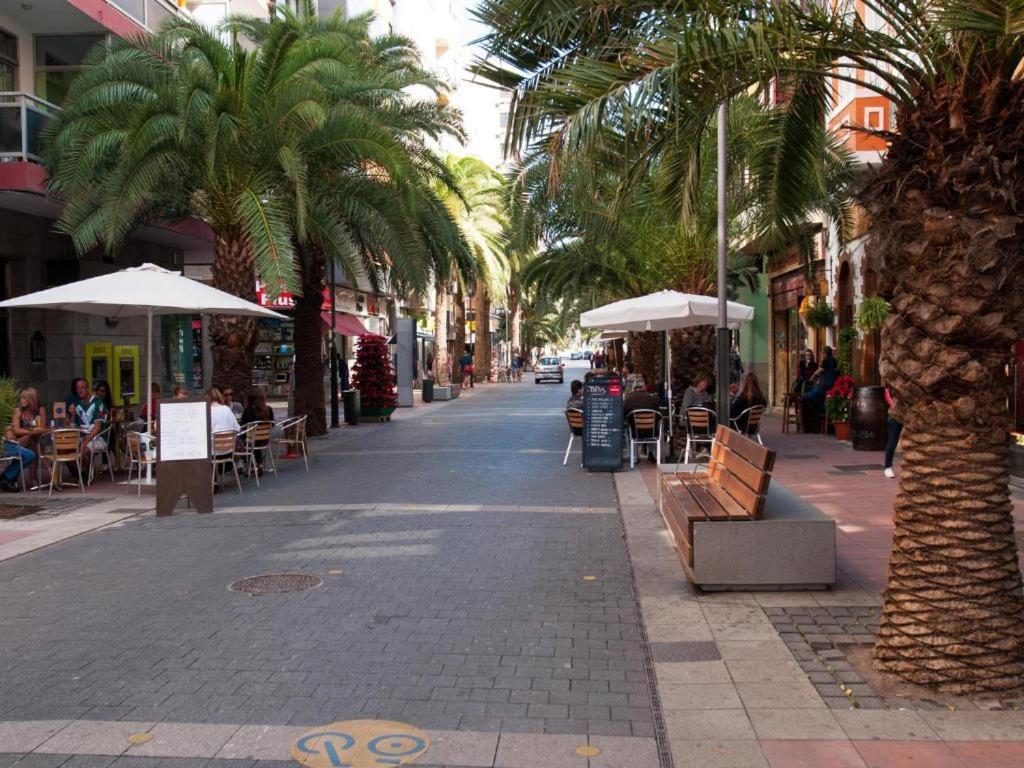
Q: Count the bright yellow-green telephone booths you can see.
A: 2